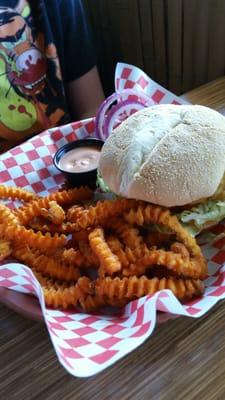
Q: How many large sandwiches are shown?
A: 1